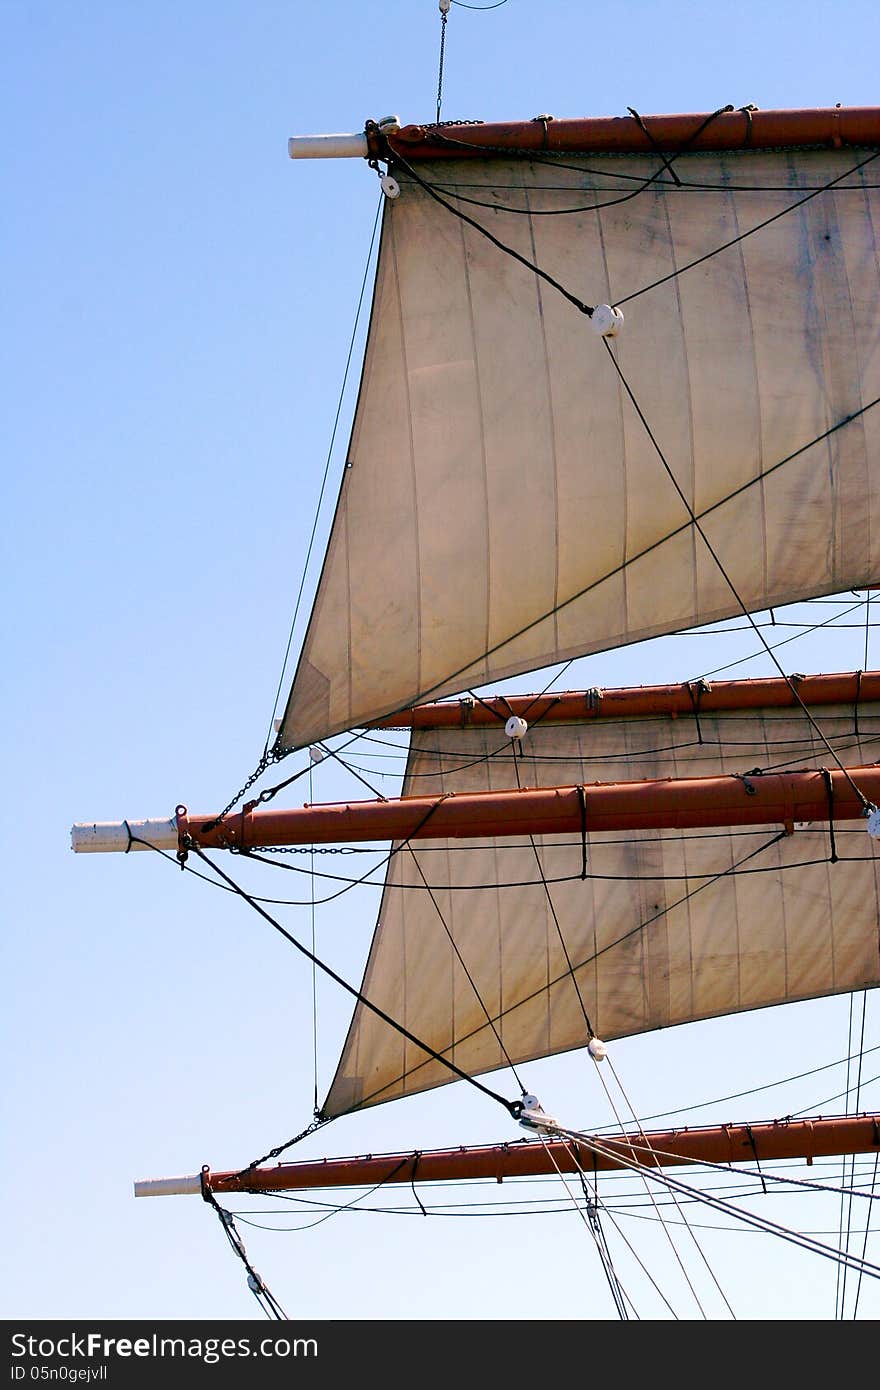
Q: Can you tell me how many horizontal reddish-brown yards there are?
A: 4